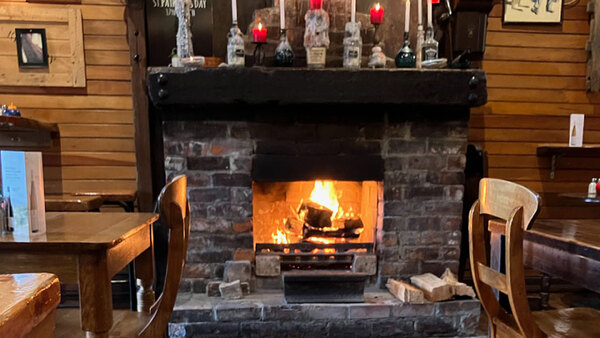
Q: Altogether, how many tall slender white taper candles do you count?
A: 6